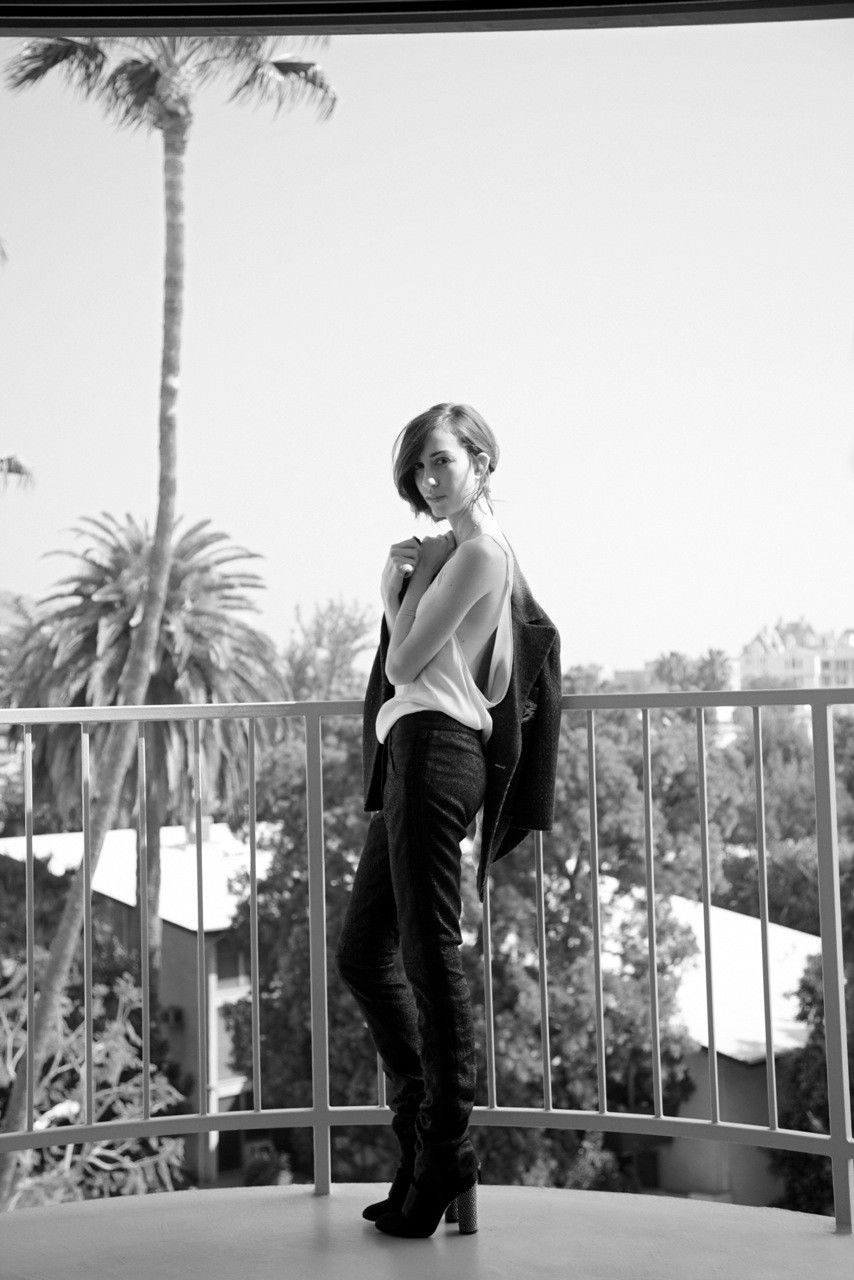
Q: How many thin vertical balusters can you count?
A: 12